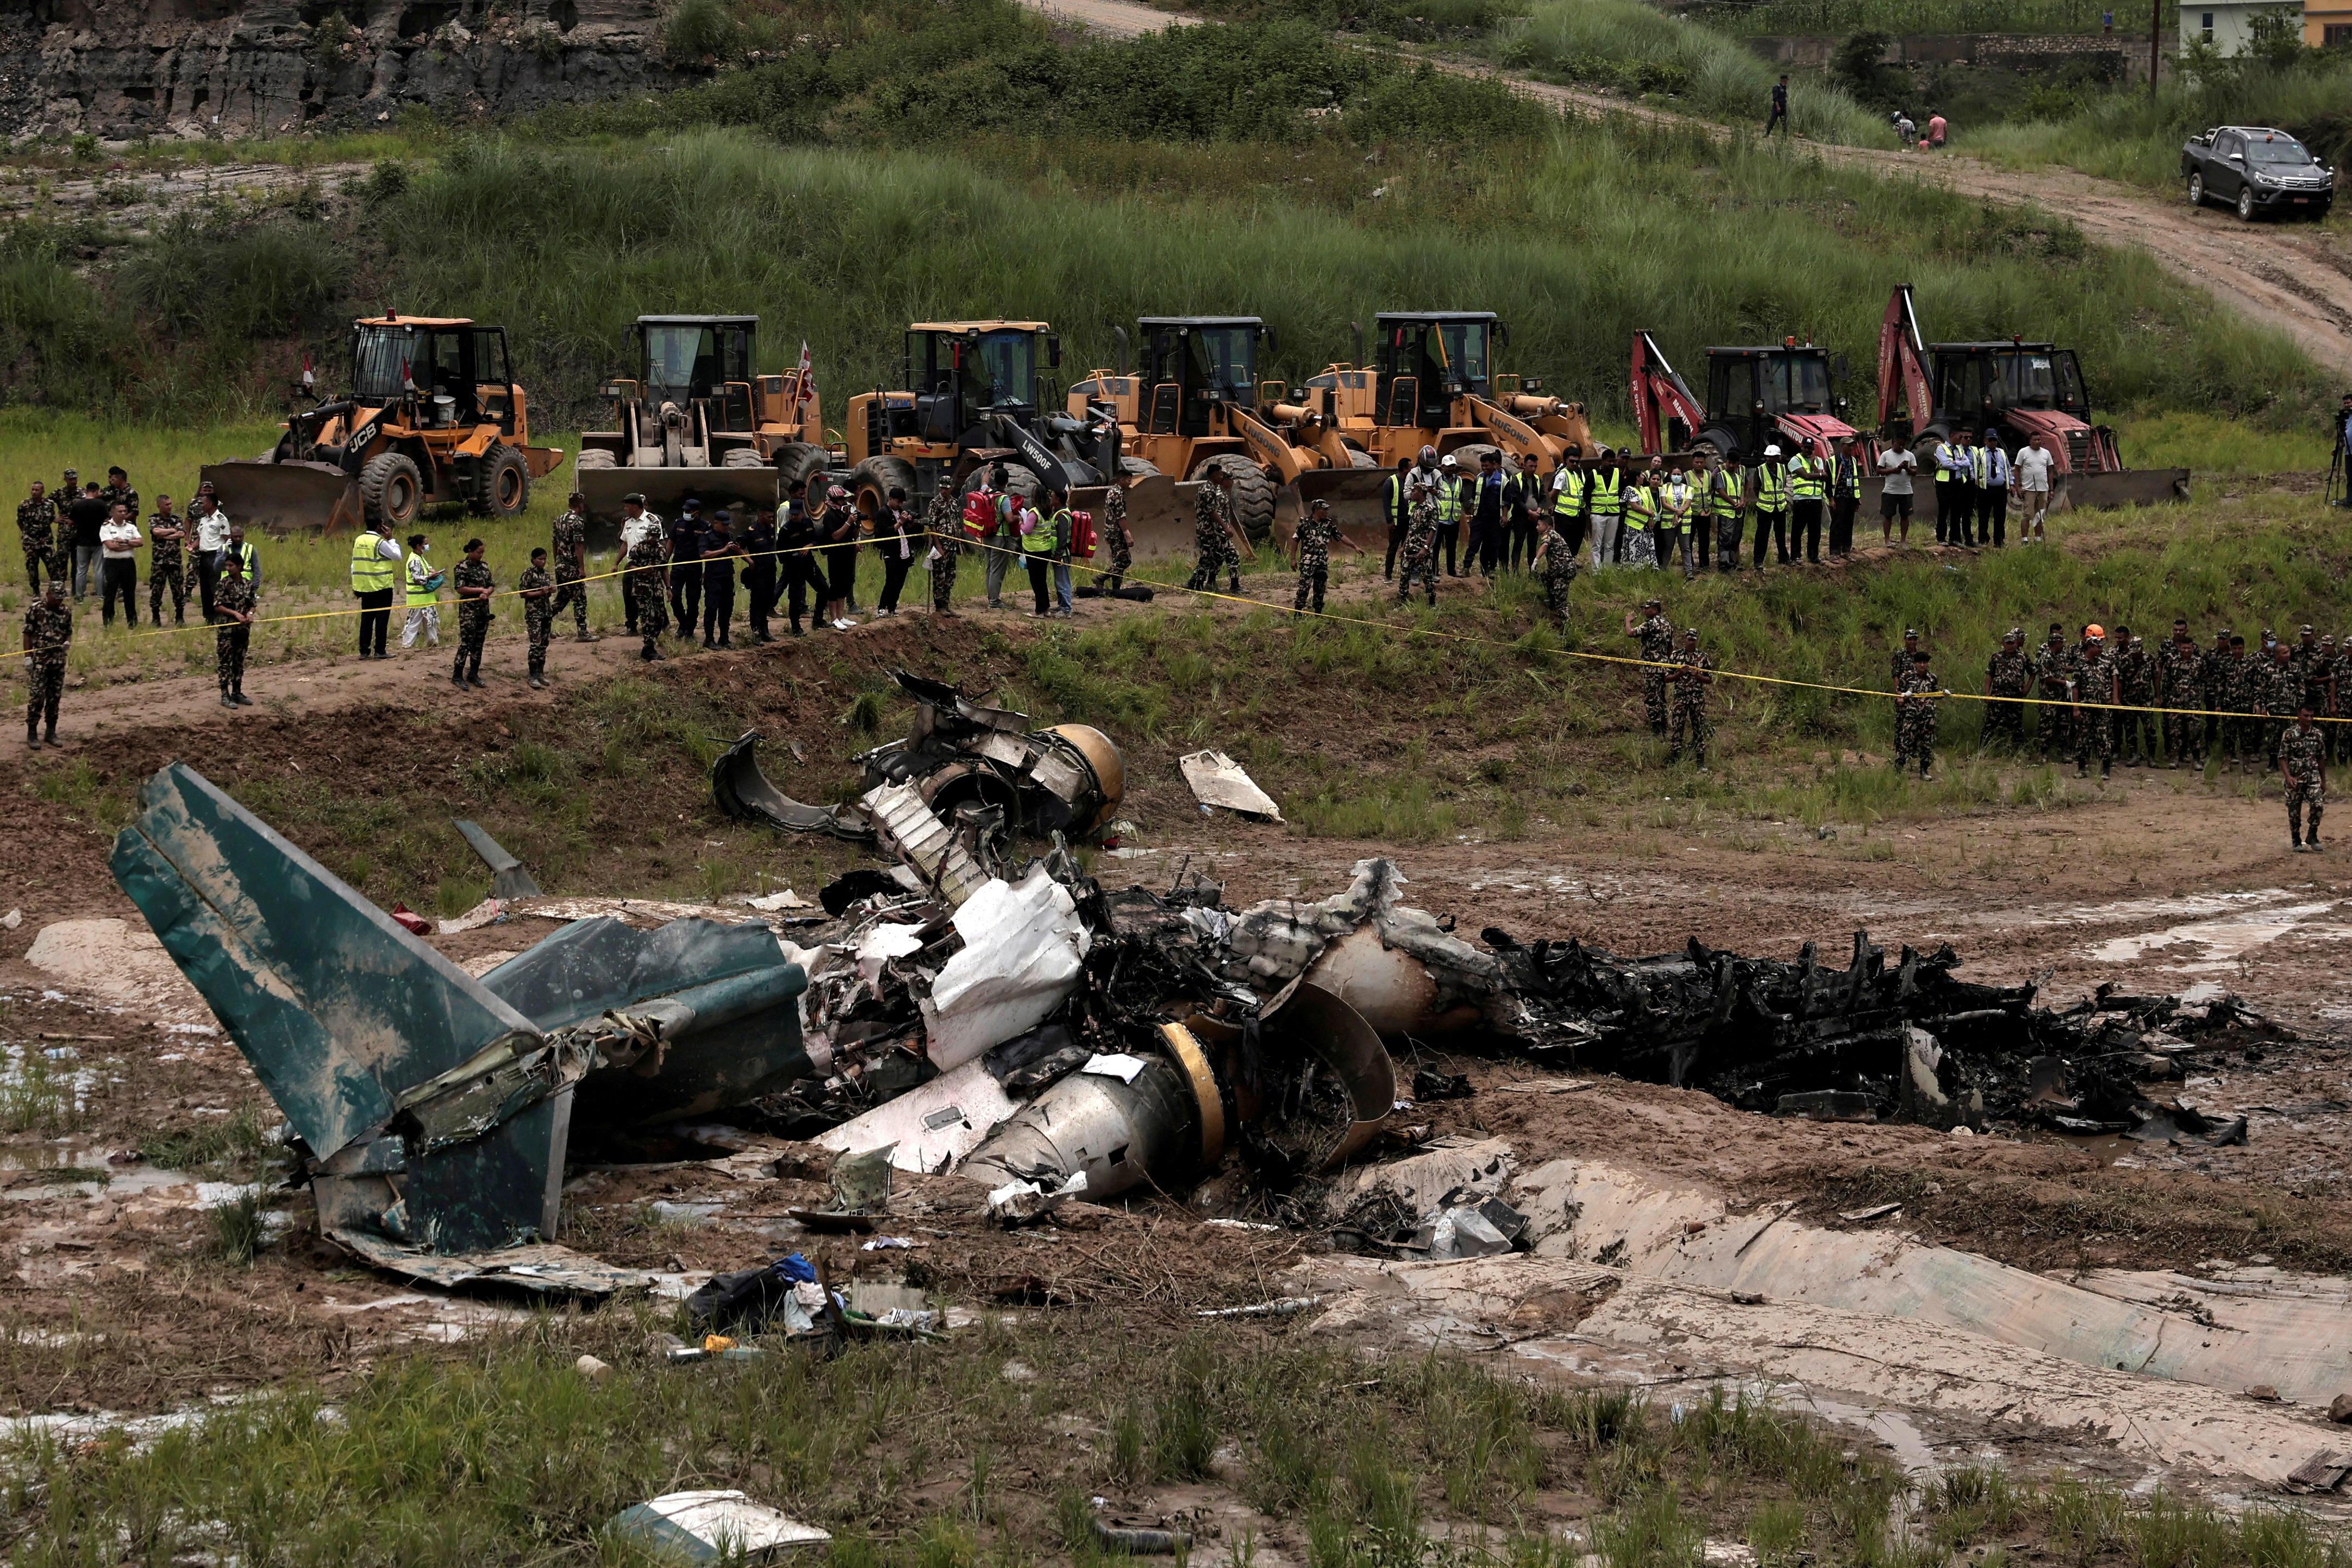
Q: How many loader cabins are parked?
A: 7